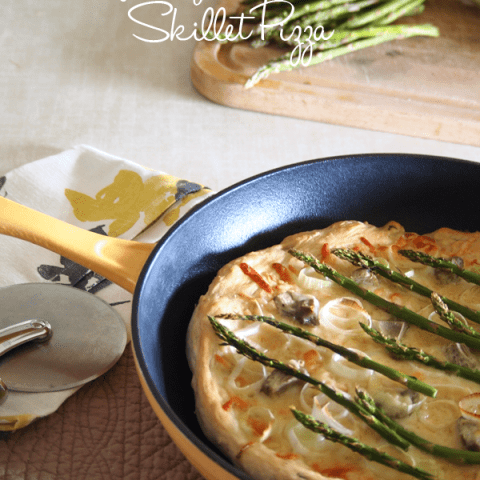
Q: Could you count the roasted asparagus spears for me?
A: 9